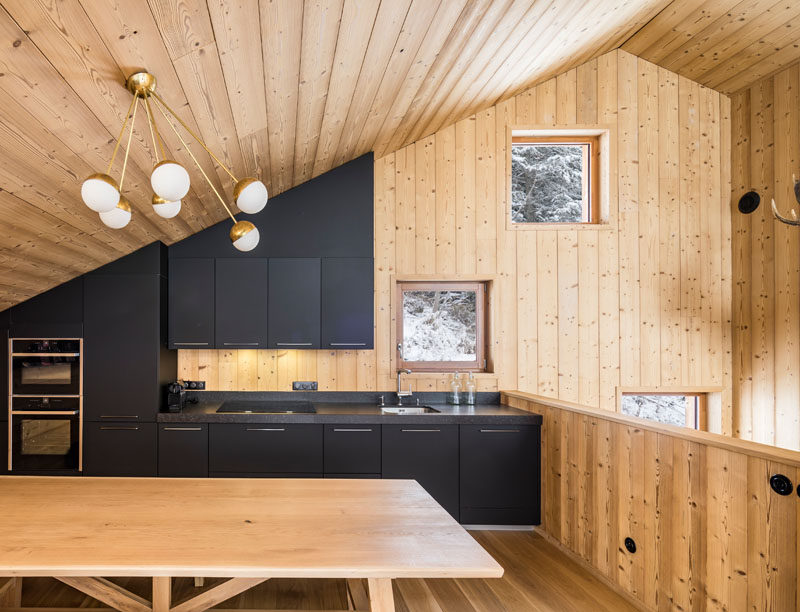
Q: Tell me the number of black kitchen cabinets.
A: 11